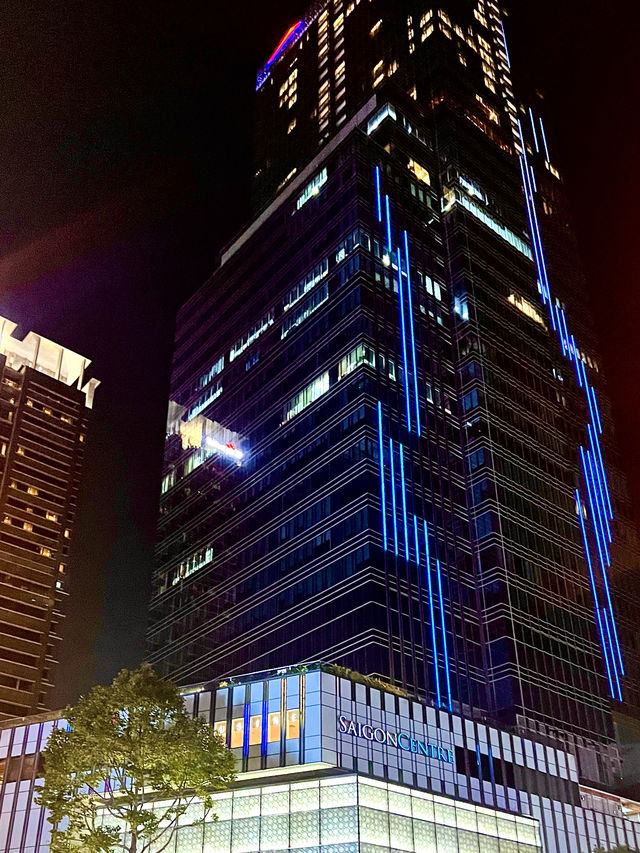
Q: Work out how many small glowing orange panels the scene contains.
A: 5